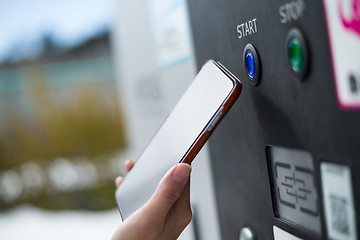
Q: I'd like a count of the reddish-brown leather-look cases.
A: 1